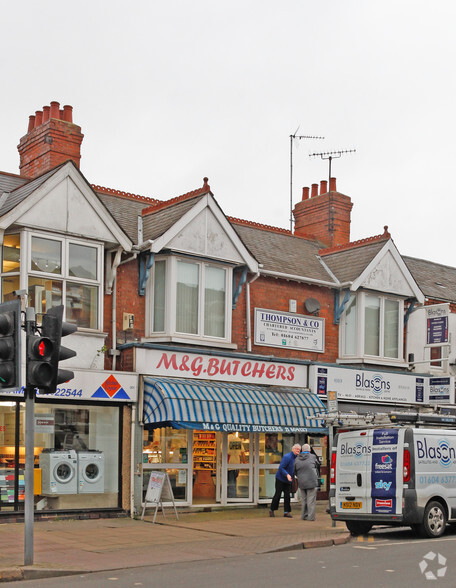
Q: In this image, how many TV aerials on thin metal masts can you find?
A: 2